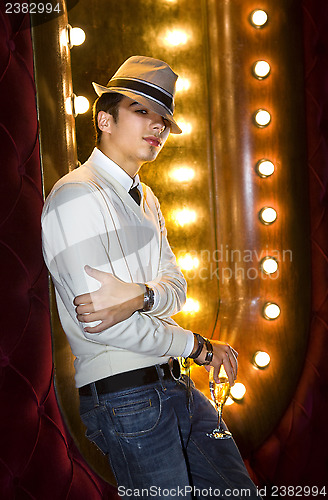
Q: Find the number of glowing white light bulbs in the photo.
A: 11